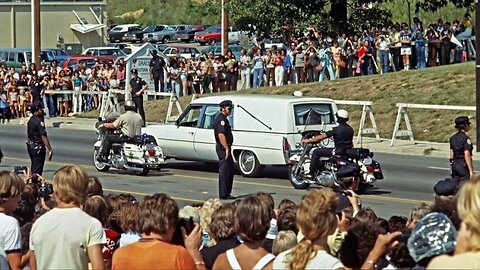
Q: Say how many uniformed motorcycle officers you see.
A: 2